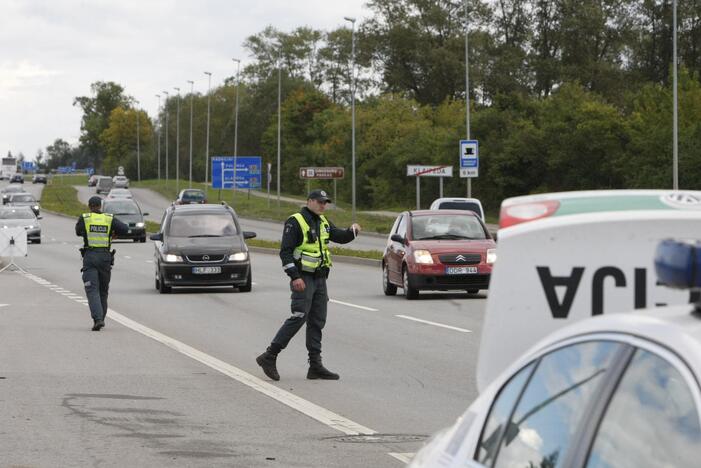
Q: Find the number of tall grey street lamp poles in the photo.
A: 11